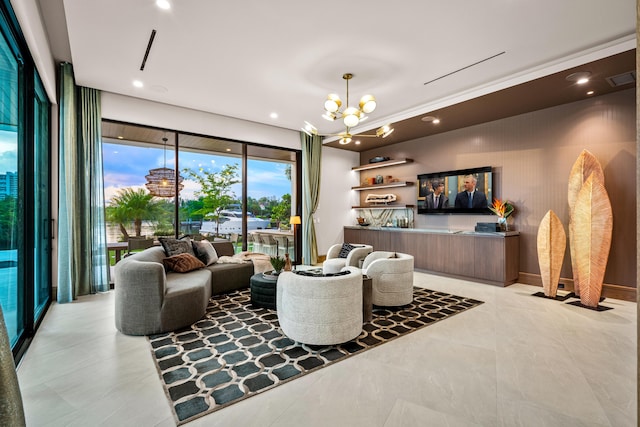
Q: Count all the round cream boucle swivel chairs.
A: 3